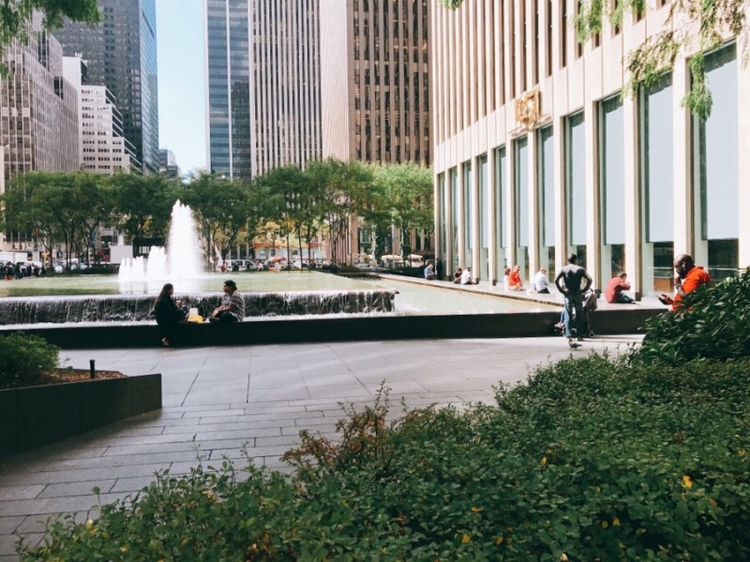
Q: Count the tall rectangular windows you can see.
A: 11